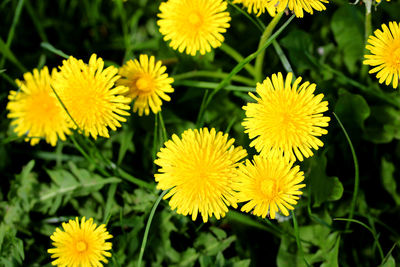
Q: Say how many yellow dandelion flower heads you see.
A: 11